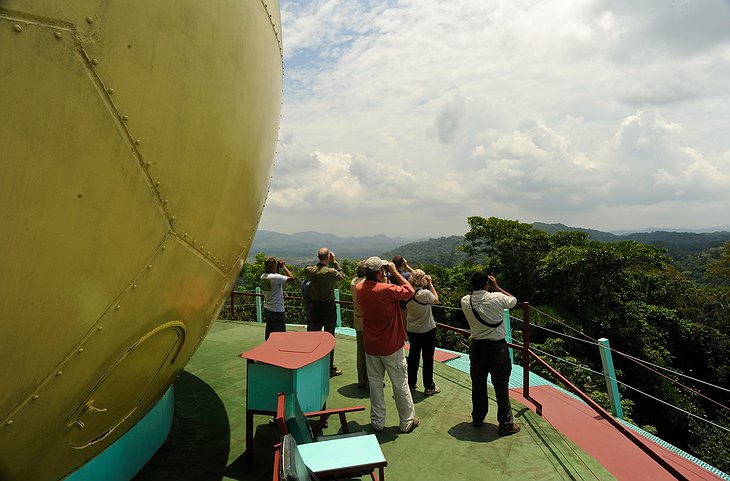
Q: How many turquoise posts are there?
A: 4